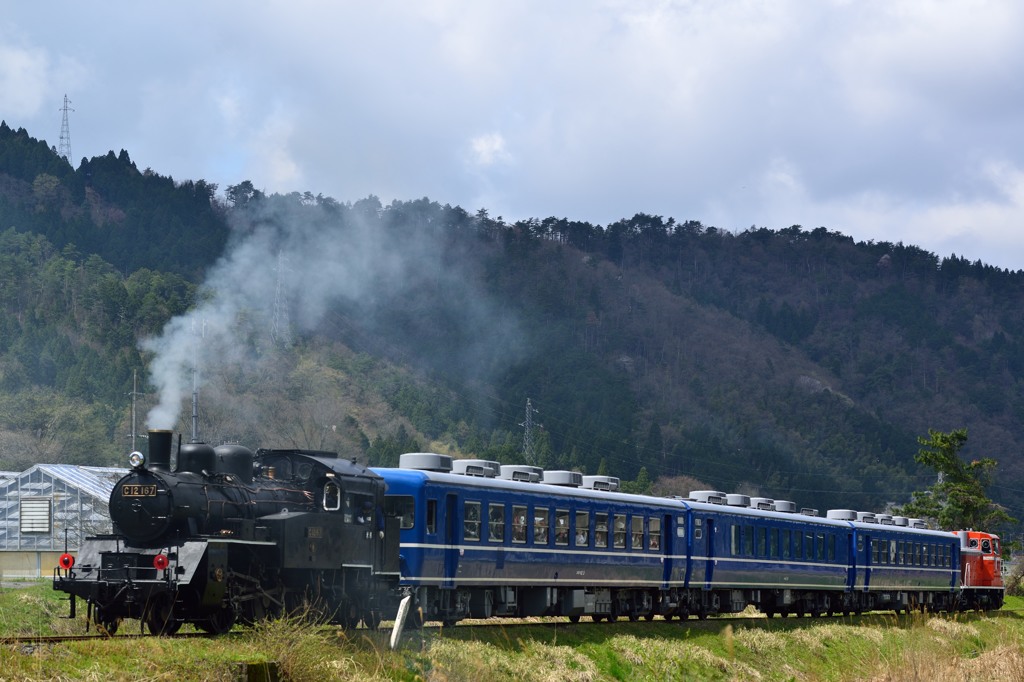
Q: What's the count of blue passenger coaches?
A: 3